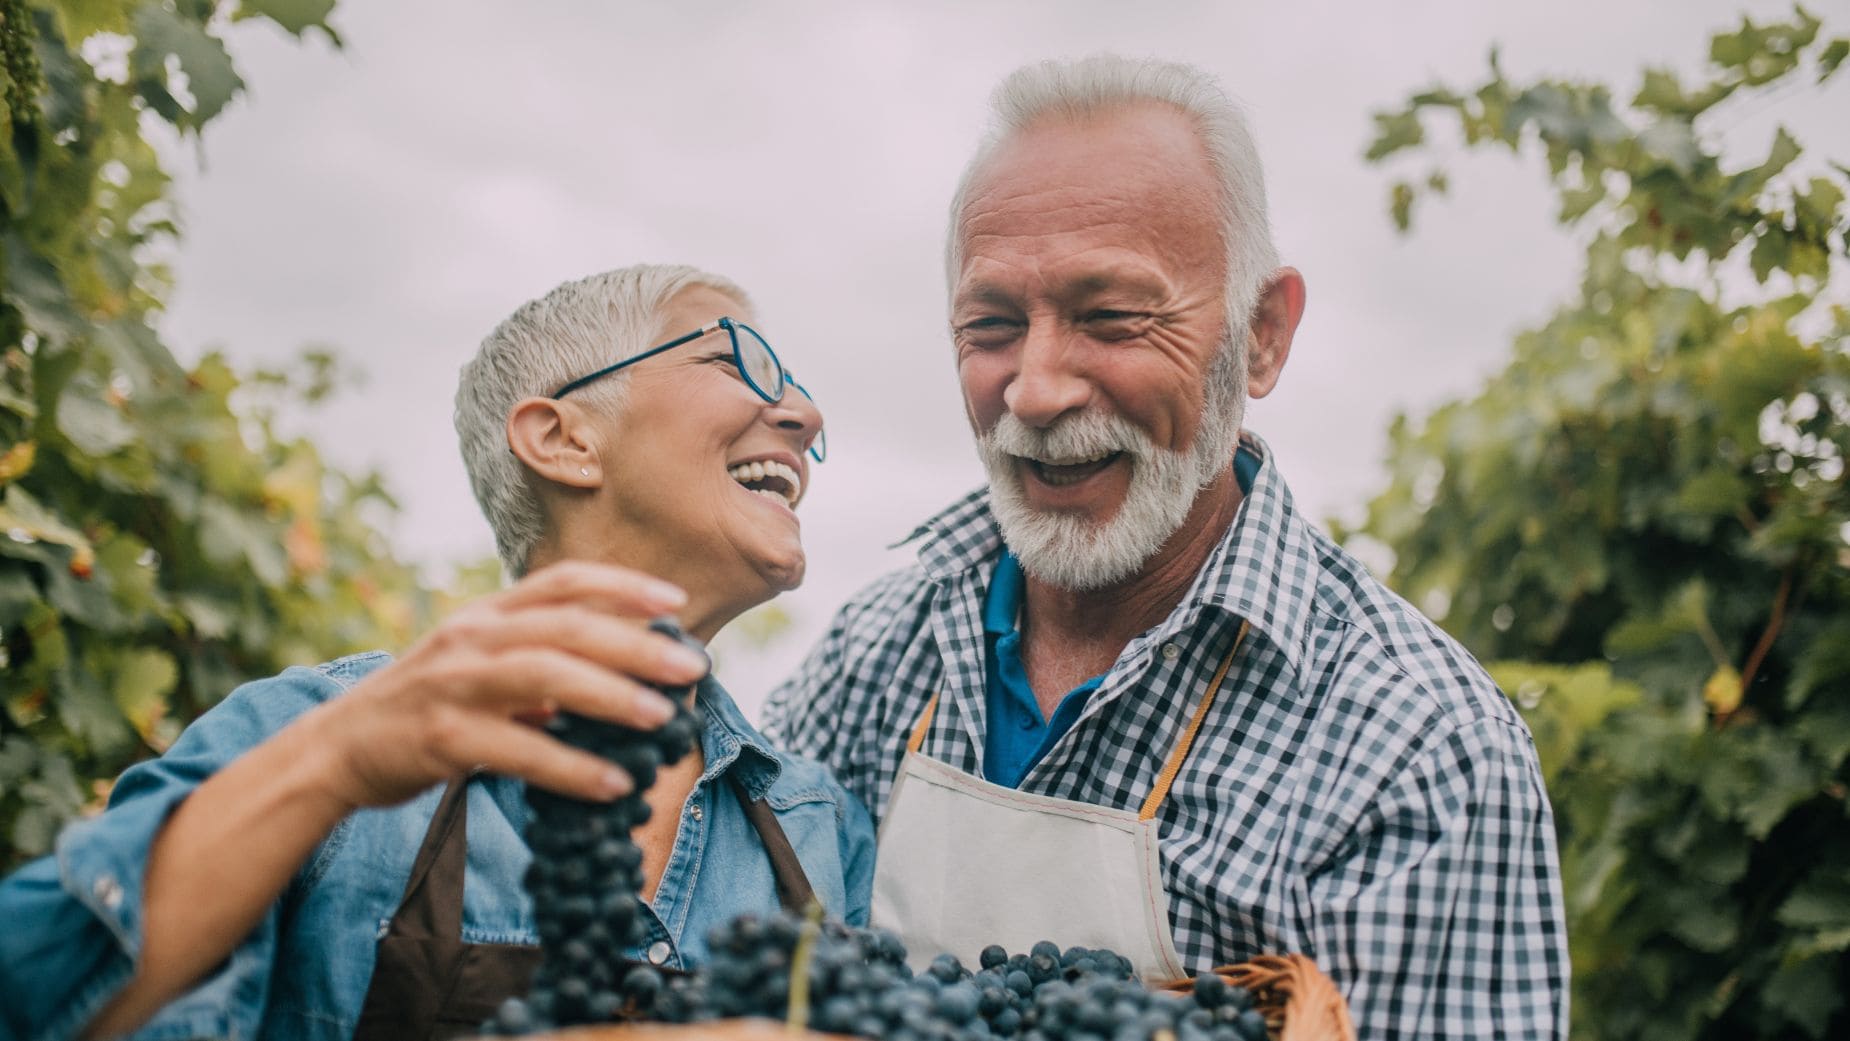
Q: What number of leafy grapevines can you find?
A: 2